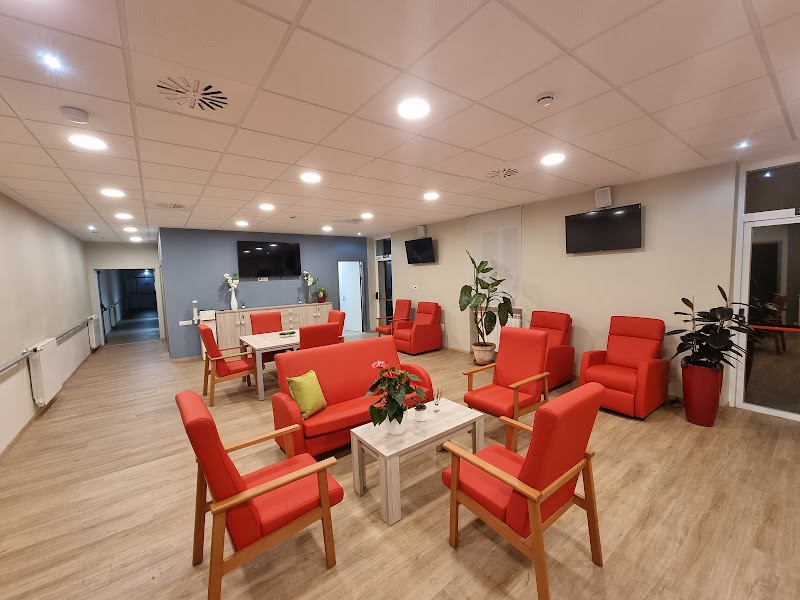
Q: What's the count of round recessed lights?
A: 13